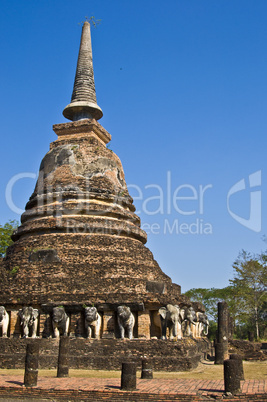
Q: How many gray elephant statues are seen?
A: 8